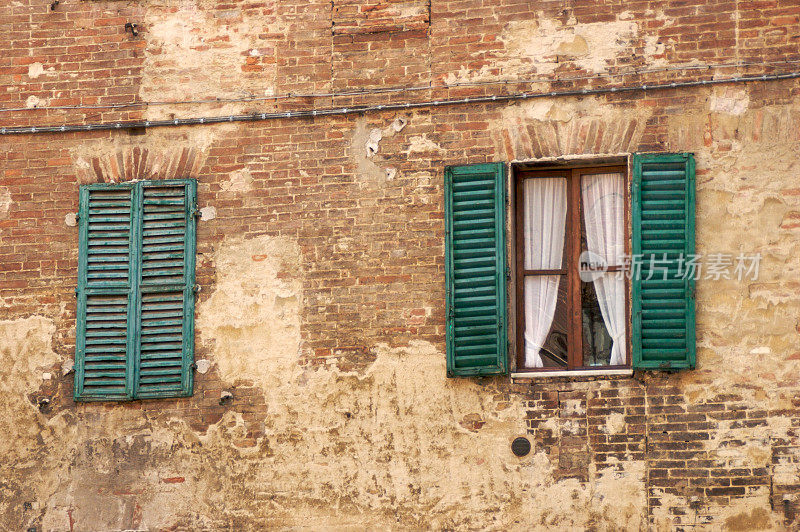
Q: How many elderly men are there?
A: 0